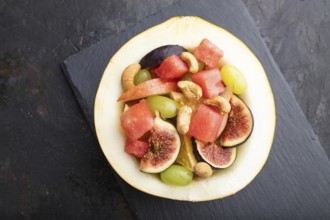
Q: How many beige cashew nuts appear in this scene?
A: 5